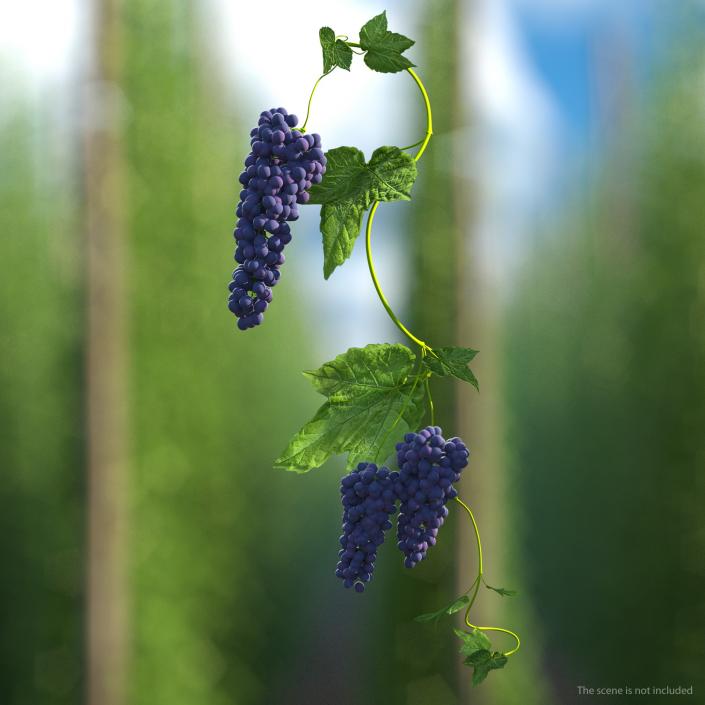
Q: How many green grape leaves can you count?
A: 9